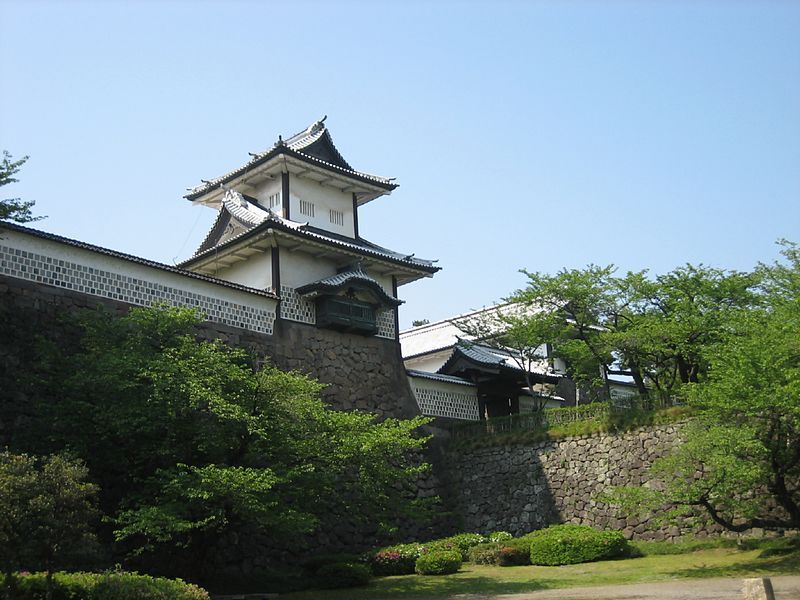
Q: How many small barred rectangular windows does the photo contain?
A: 3